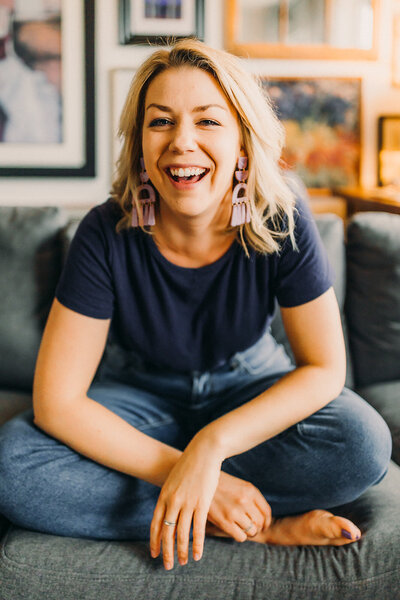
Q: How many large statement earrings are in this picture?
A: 2